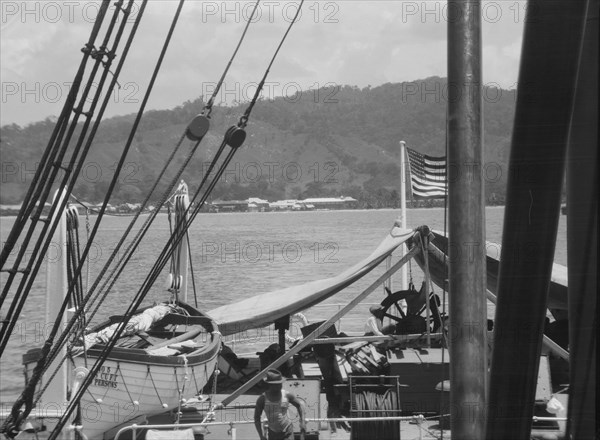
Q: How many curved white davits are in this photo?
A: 2